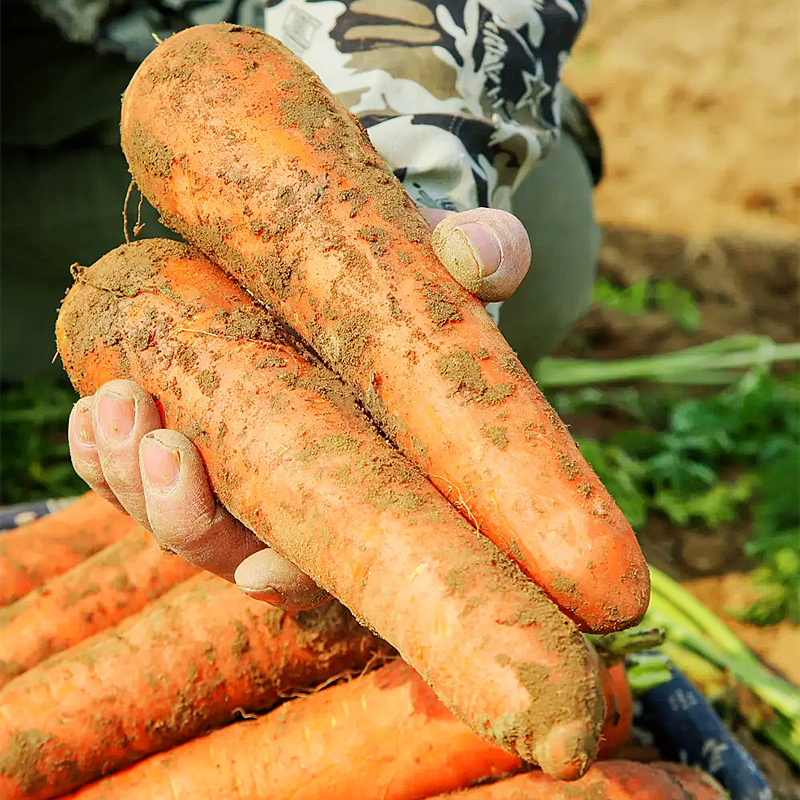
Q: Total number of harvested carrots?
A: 7